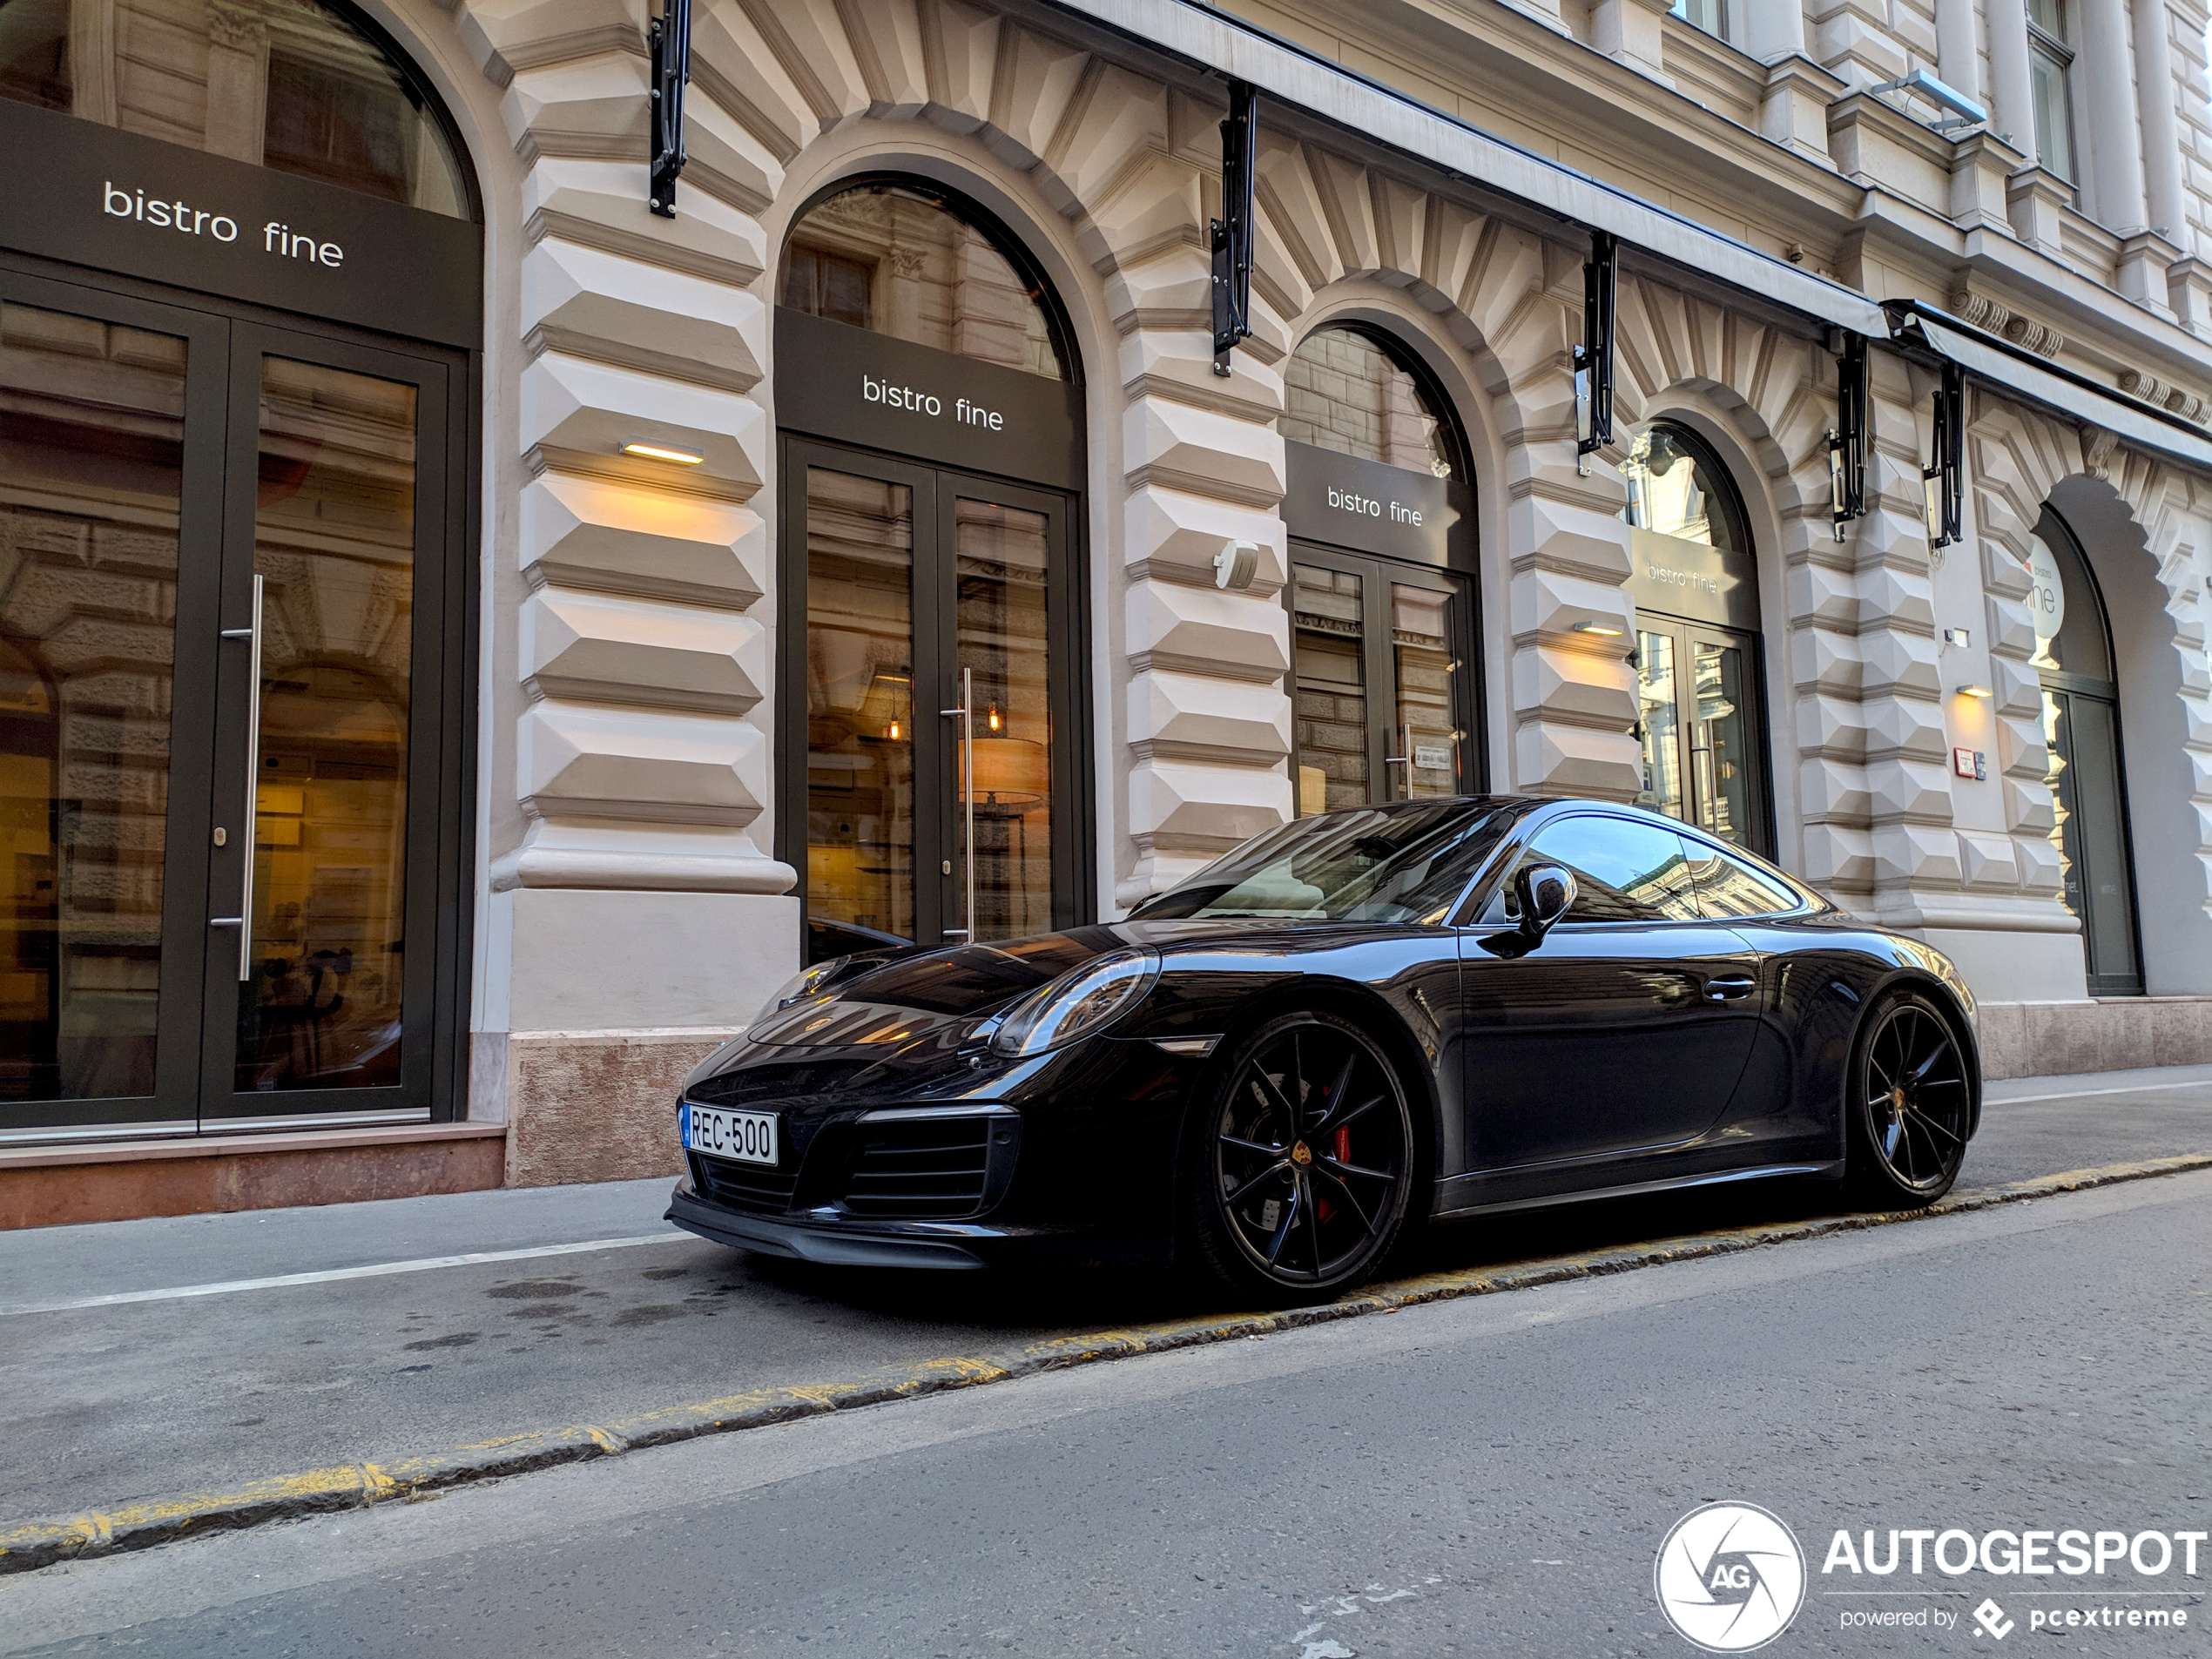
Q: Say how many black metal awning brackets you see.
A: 5